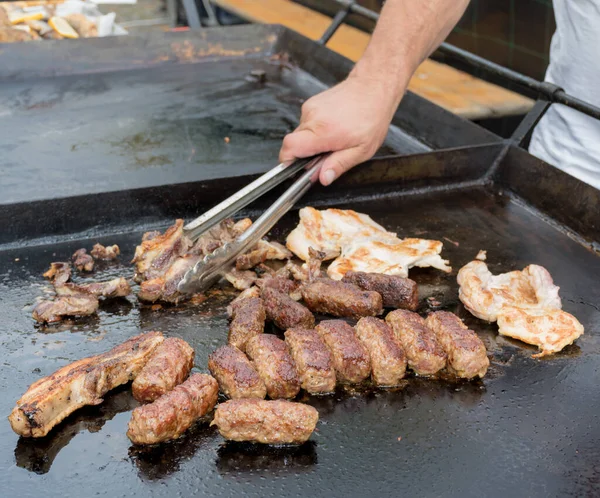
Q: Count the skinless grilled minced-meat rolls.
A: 14